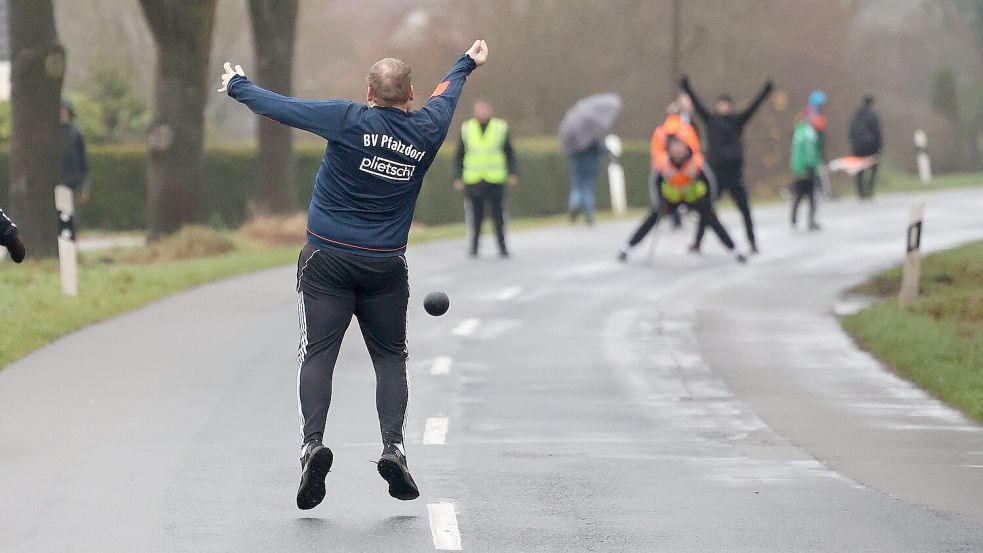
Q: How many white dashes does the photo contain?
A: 5